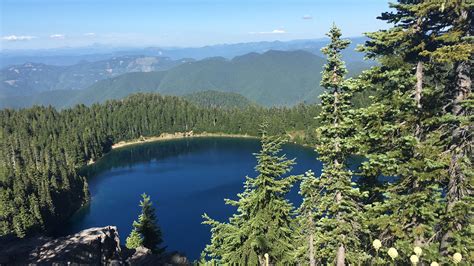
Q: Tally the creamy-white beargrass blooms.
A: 6